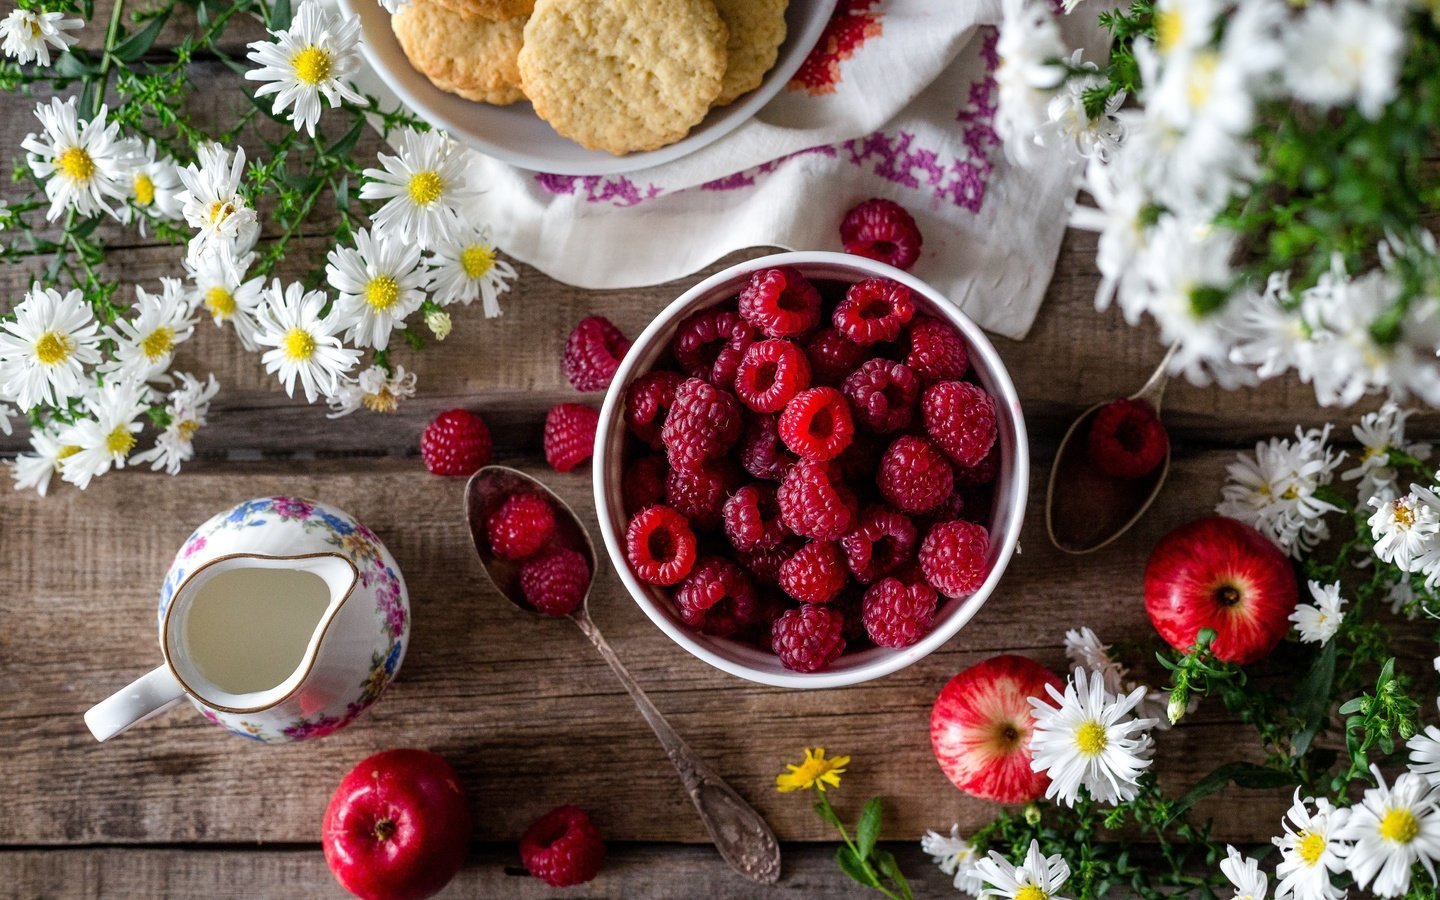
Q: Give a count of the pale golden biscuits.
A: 4